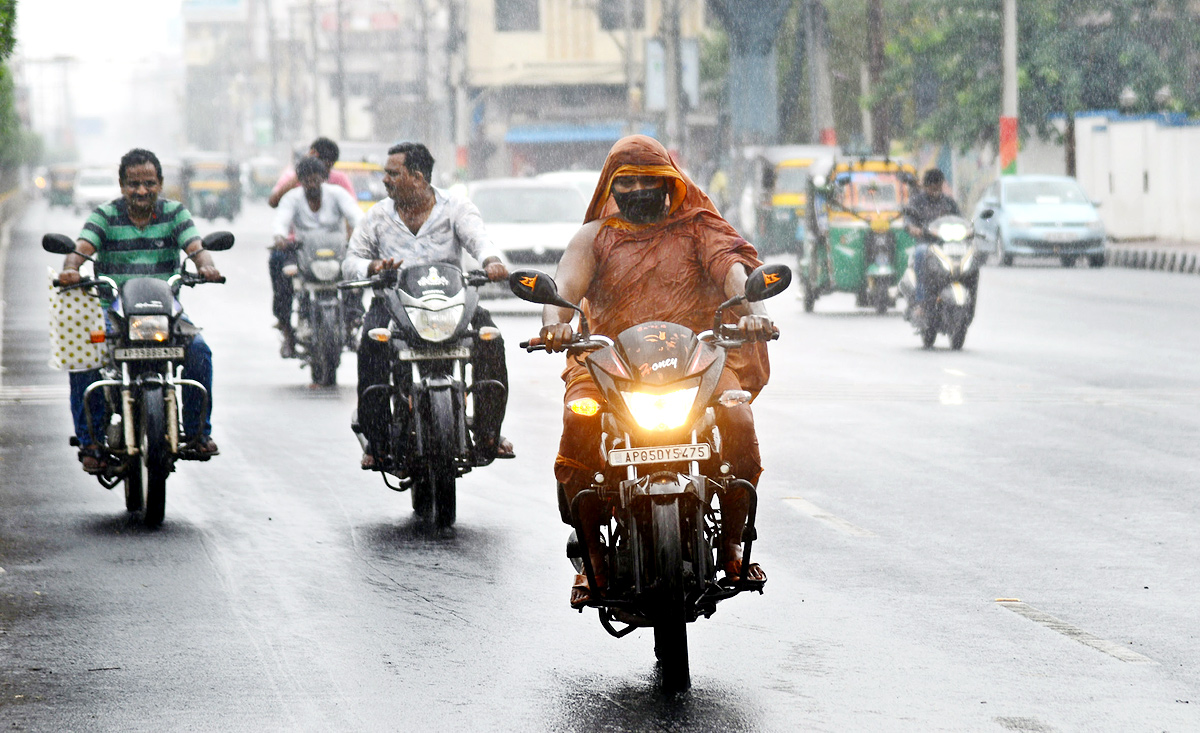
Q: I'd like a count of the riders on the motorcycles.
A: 6